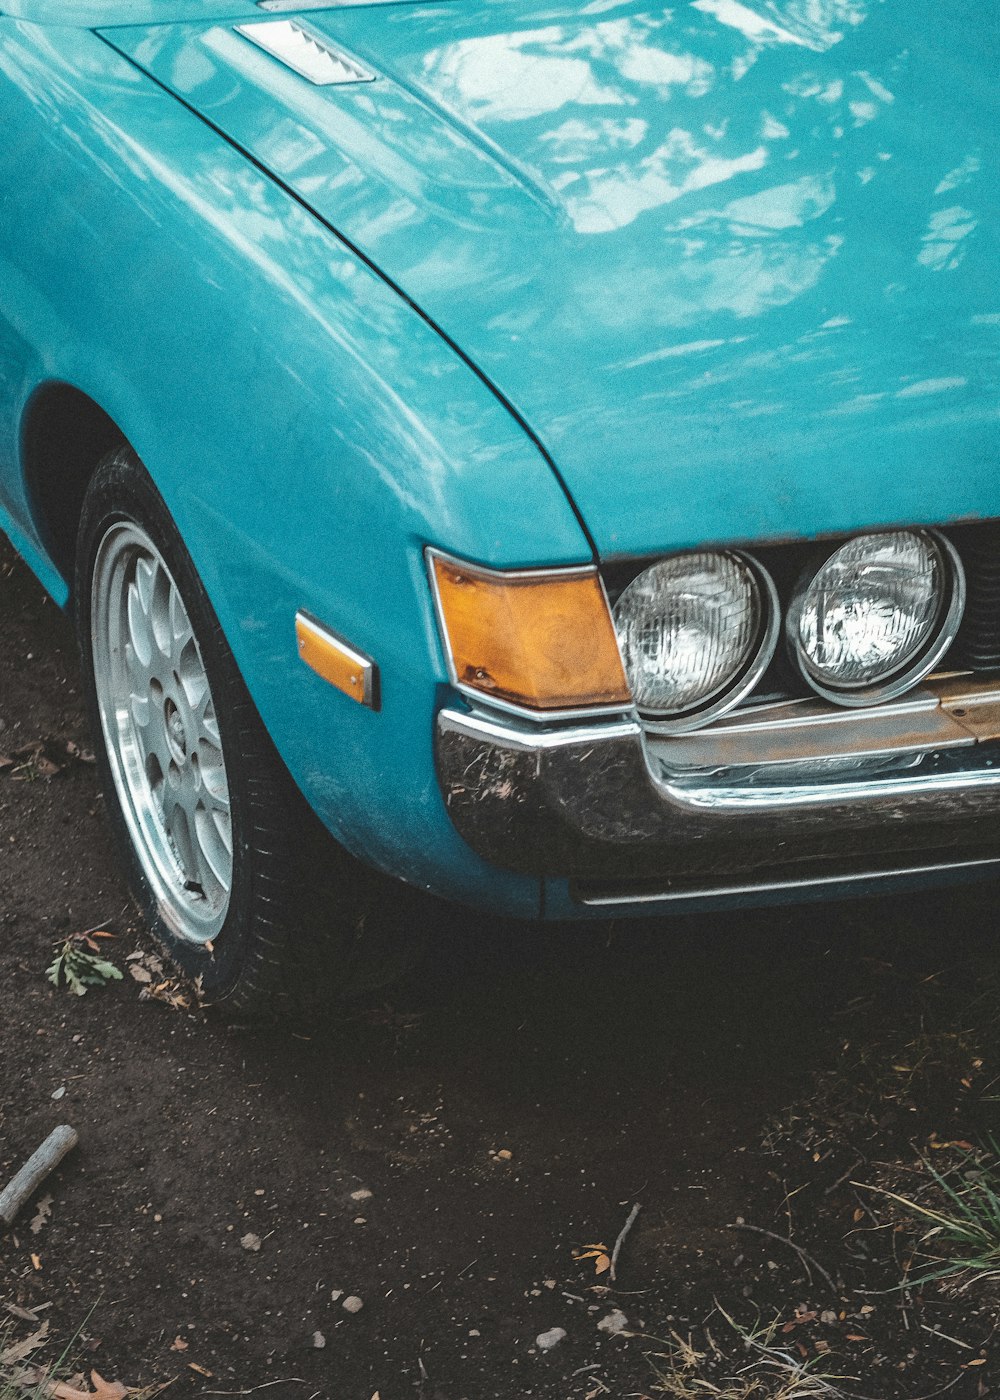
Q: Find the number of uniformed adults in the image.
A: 0